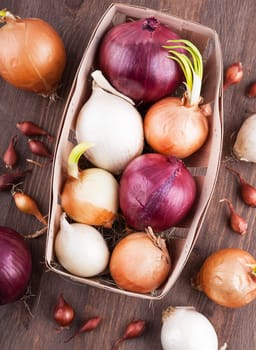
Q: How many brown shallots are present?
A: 1